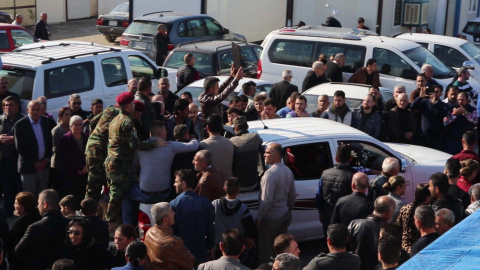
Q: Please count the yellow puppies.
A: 0